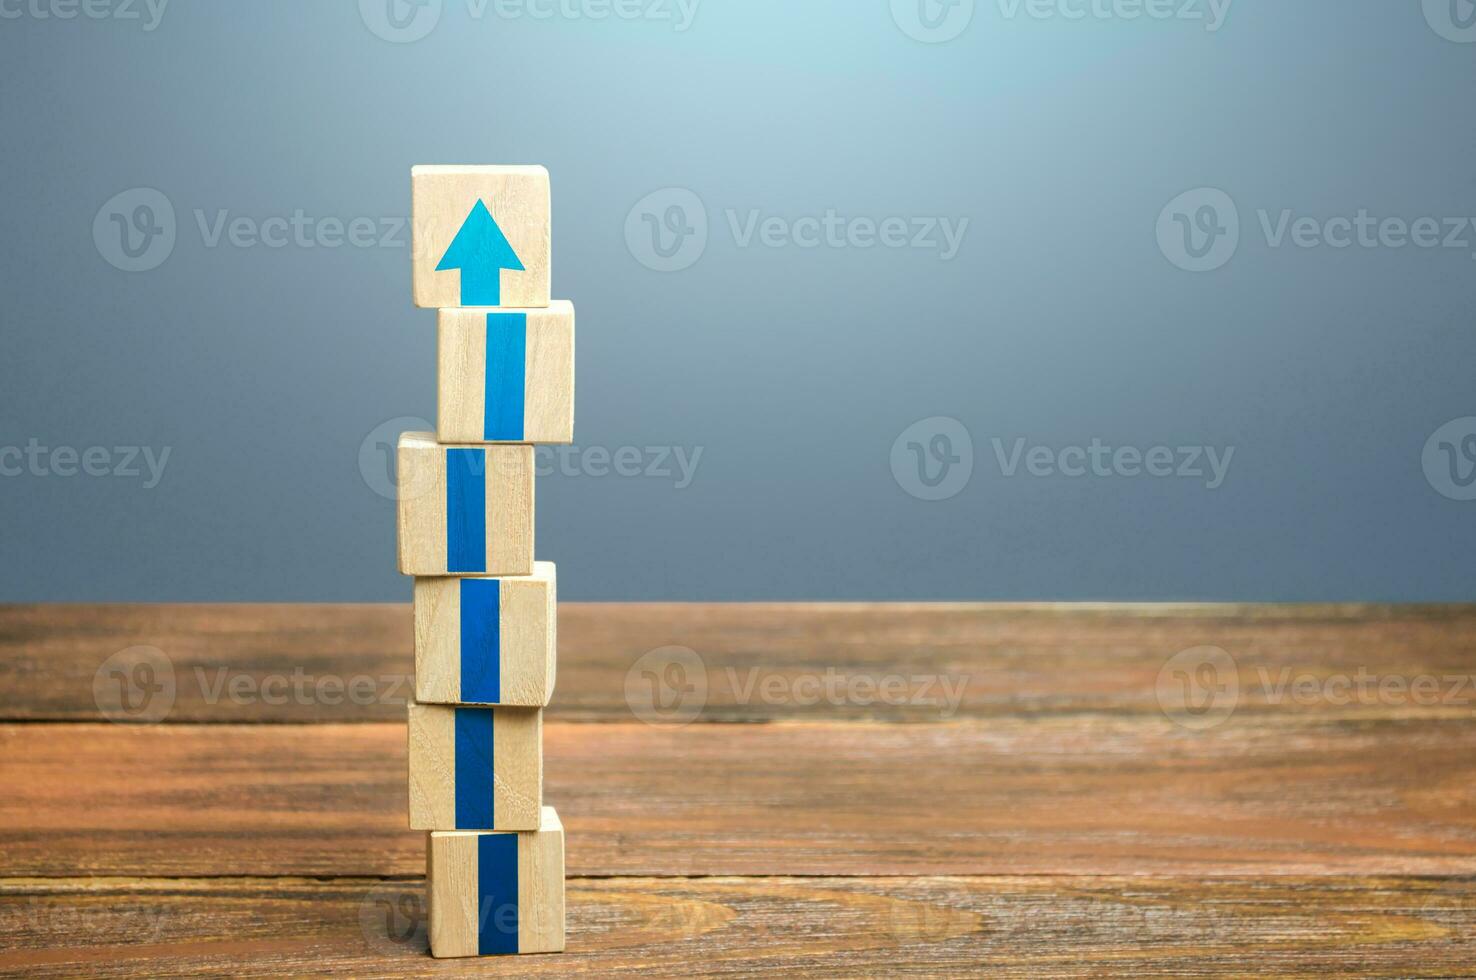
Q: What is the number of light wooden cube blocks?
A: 6